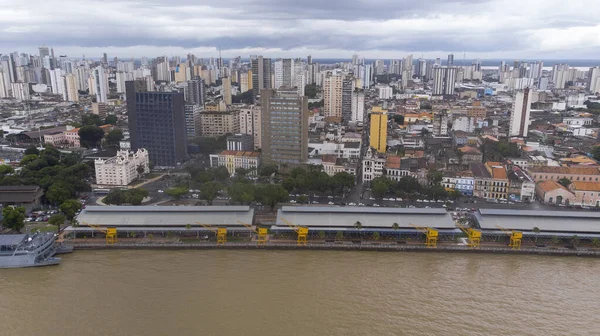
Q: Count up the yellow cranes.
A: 7